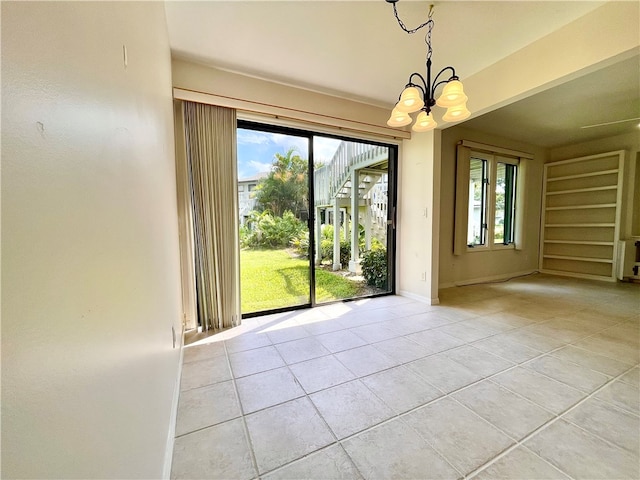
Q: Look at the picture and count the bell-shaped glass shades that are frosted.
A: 5